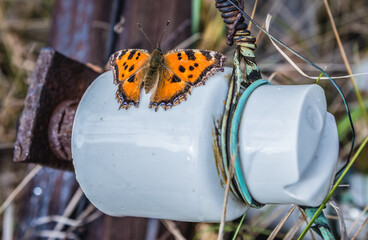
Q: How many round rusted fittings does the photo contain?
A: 1